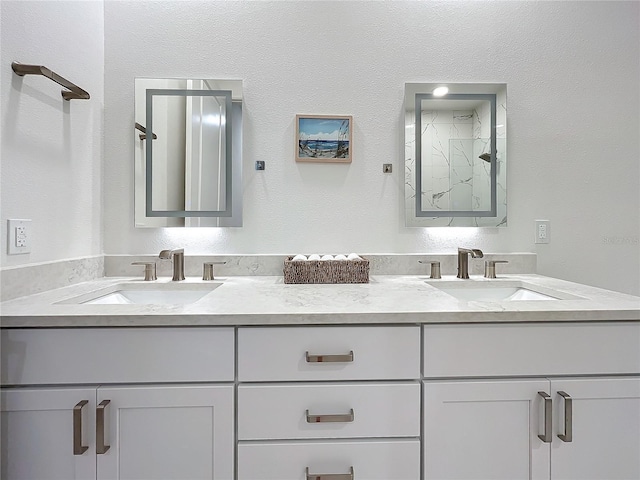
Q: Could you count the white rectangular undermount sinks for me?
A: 2